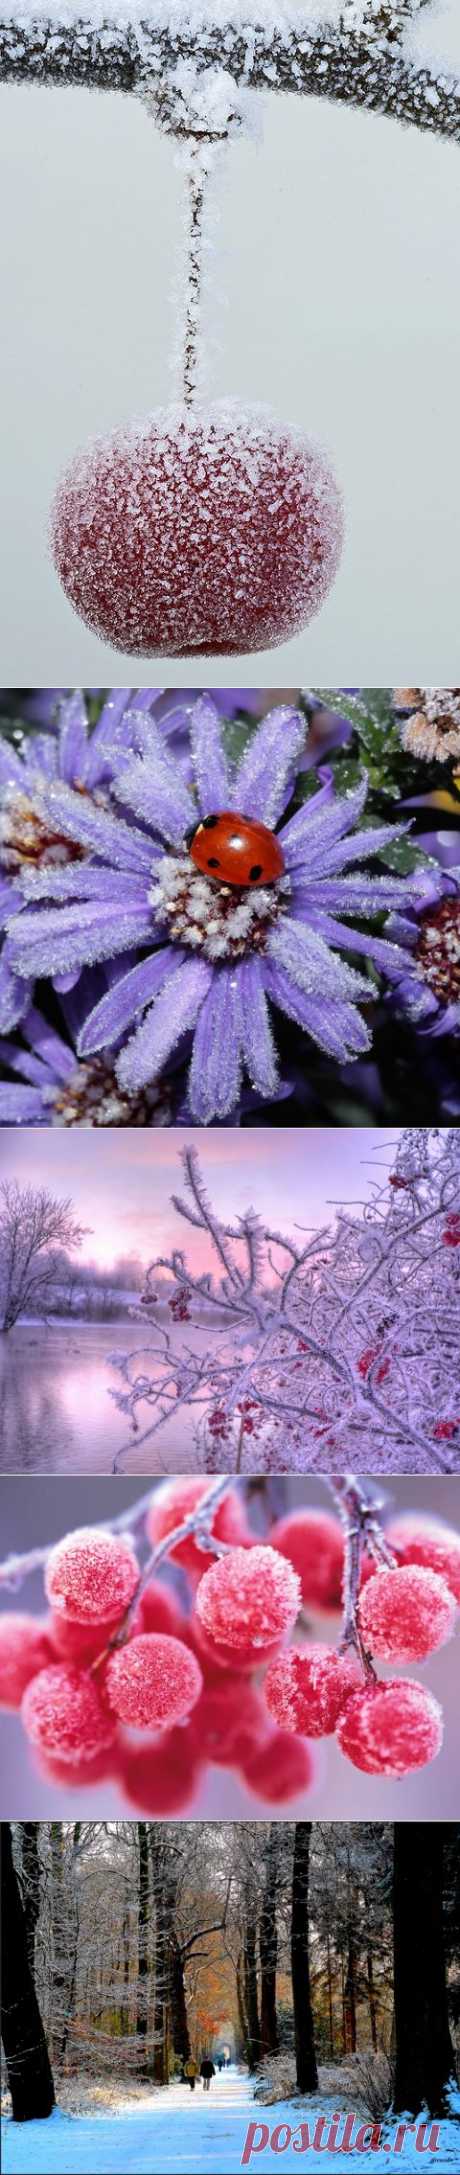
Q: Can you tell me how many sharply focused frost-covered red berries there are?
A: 7